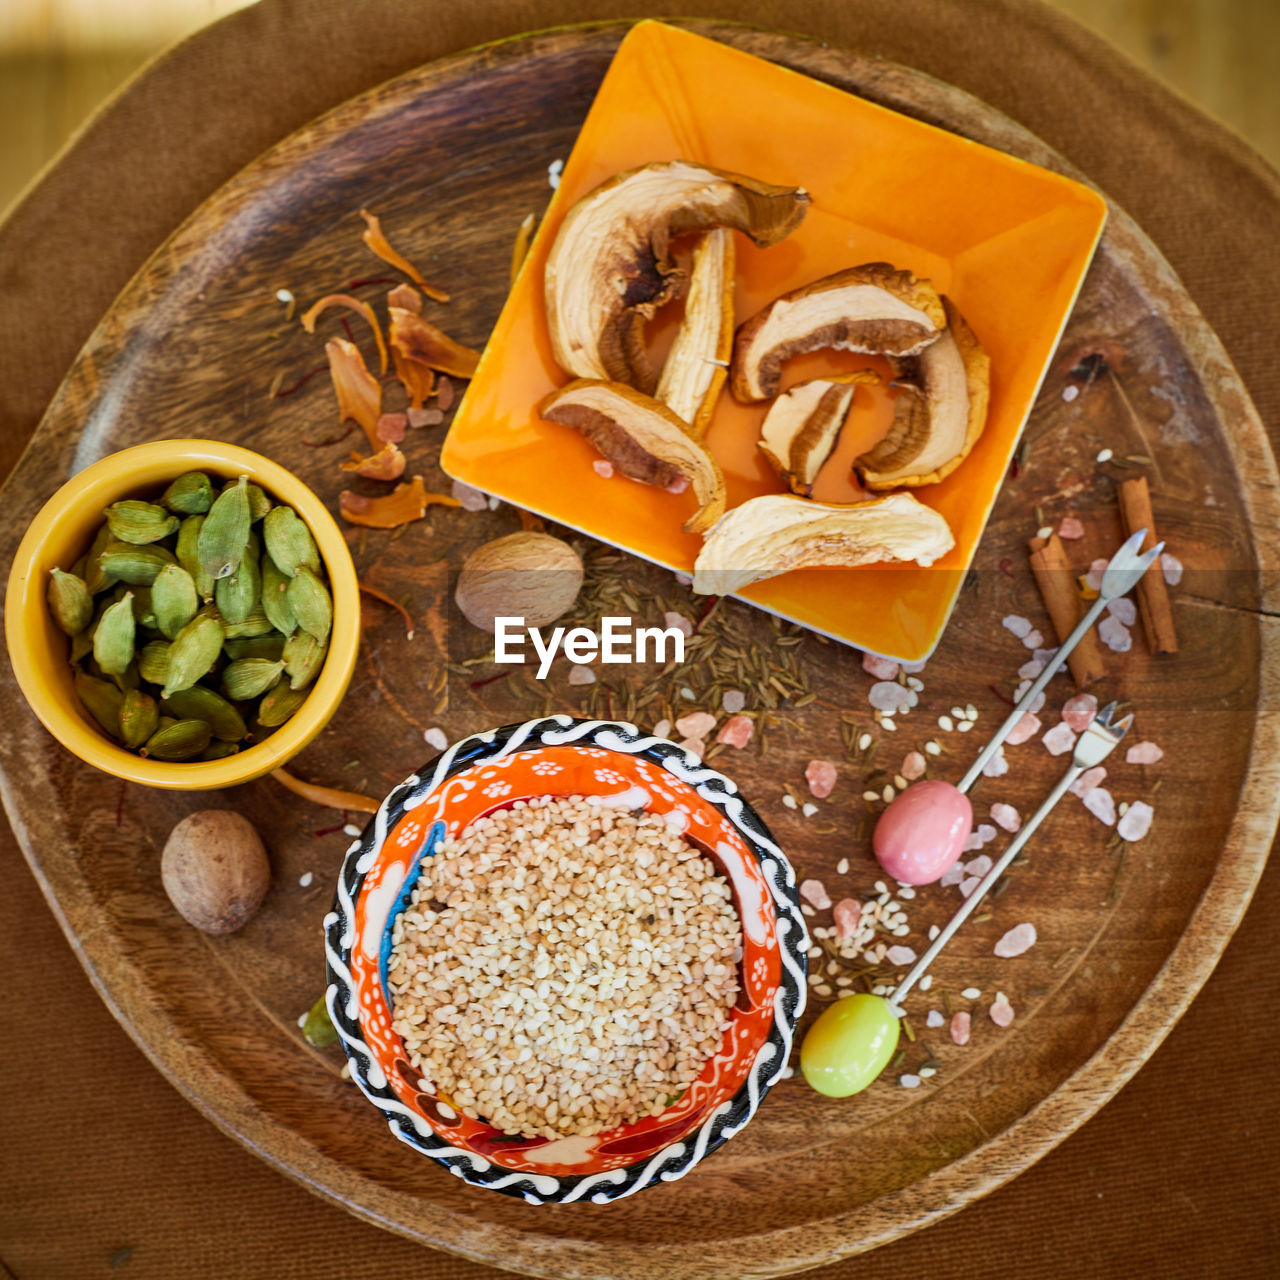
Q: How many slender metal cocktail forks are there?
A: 2